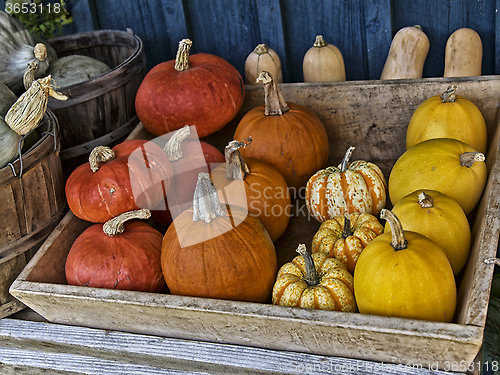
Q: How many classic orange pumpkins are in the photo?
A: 3